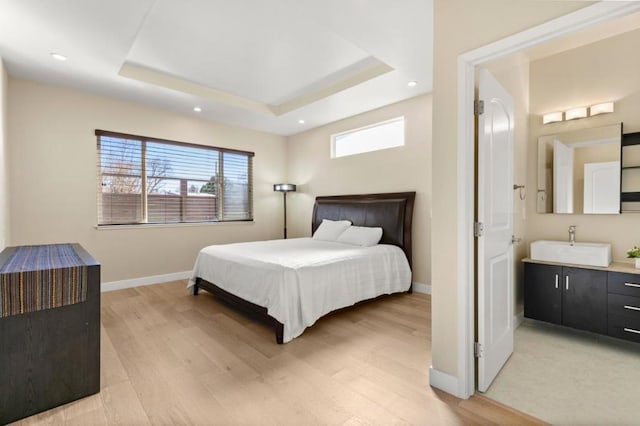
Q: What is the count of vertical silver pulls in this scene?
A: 2